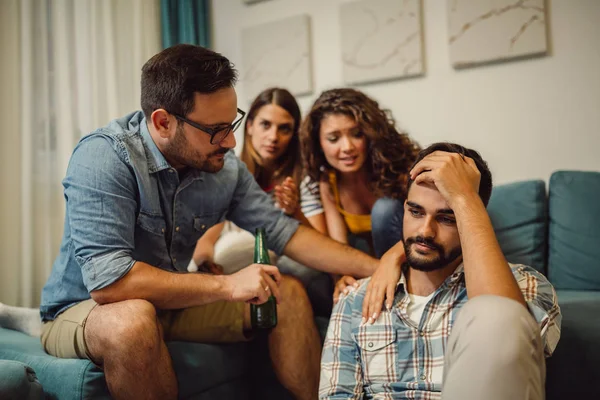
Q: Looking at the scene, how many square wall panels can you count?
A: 3